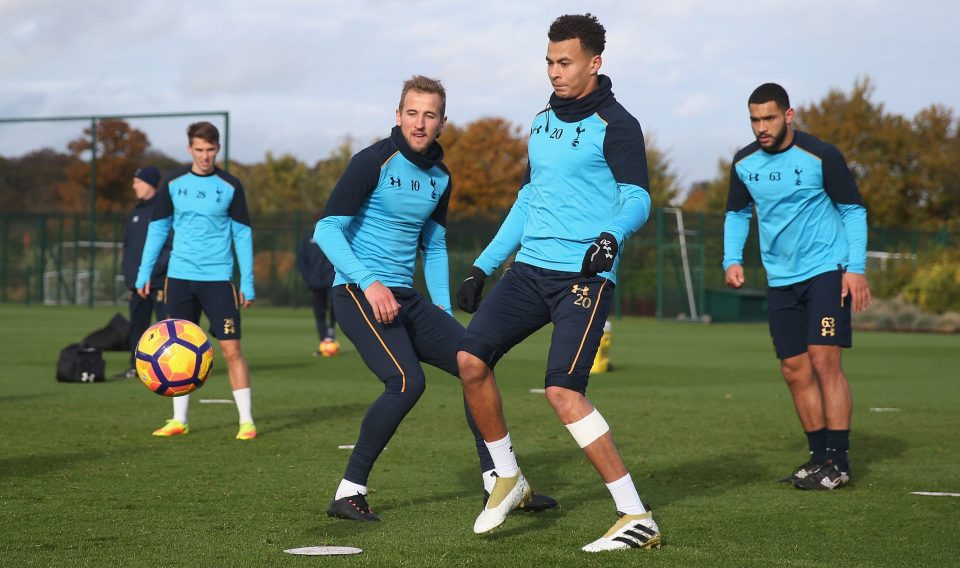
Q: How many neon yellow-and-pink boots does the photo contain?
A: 2